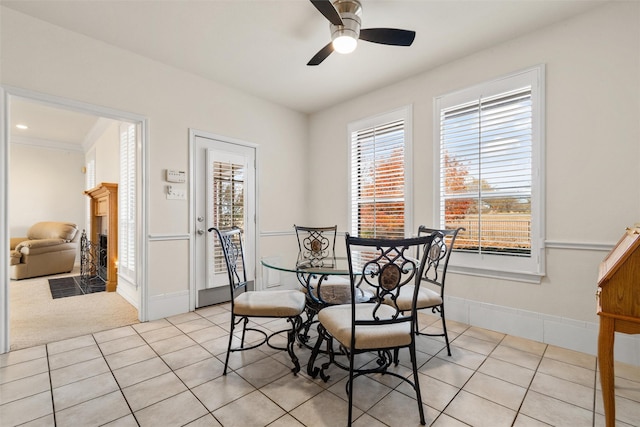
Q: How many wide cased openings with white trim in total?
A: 1